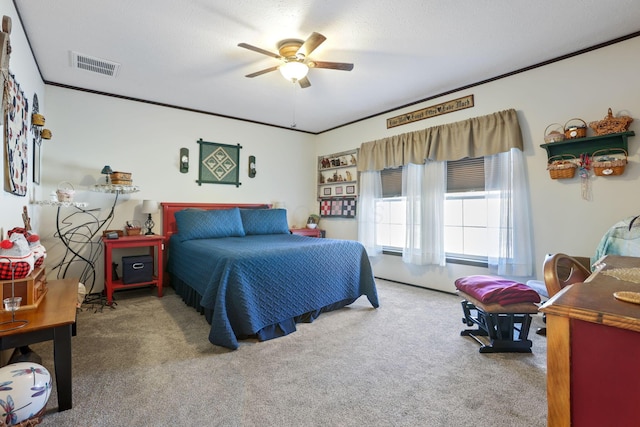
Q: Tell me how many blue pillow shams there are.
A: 2